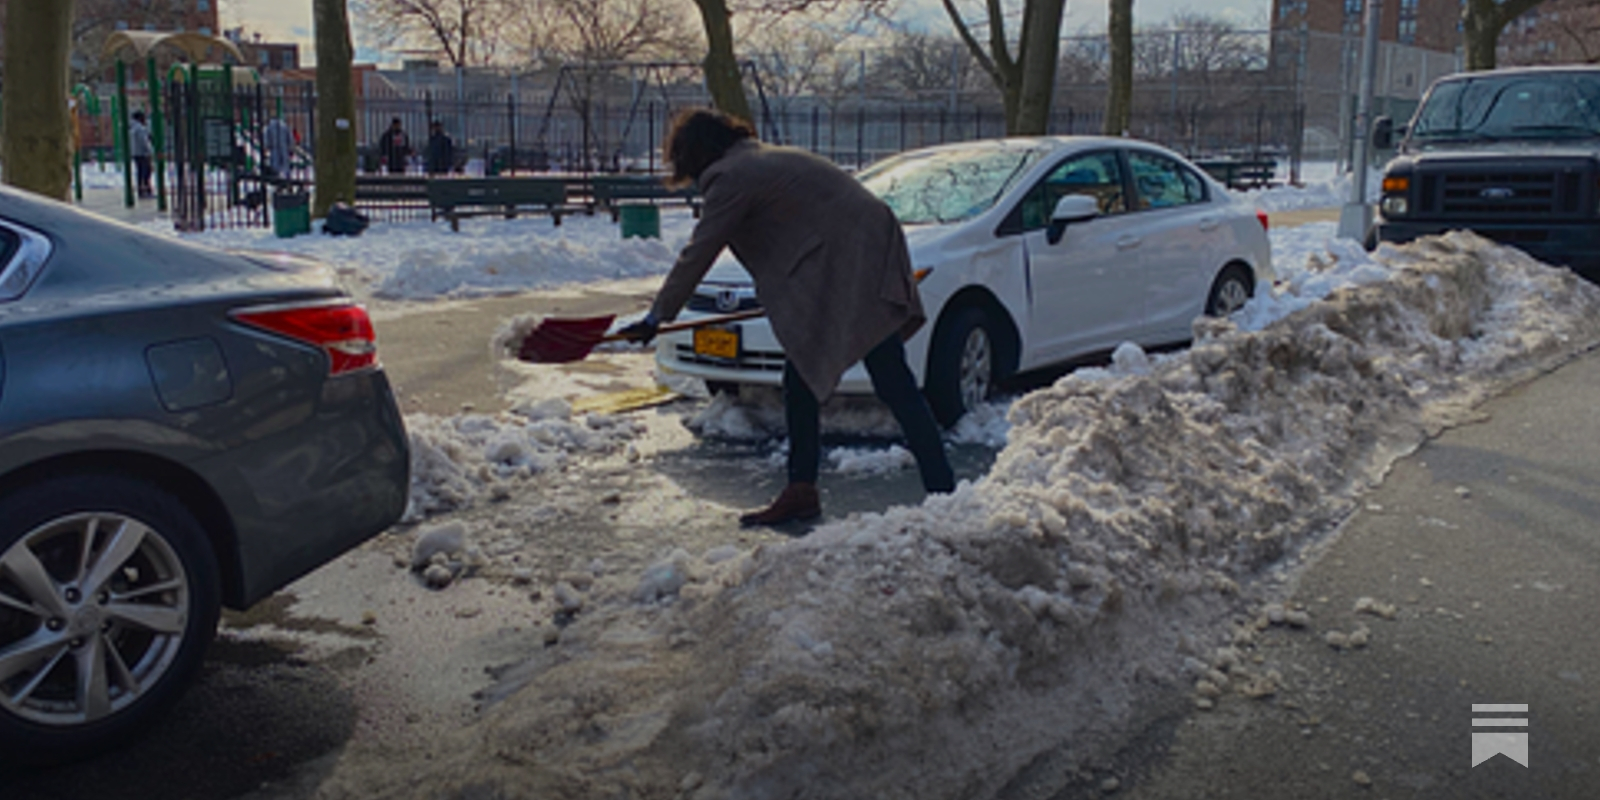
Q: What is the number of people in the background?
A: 4